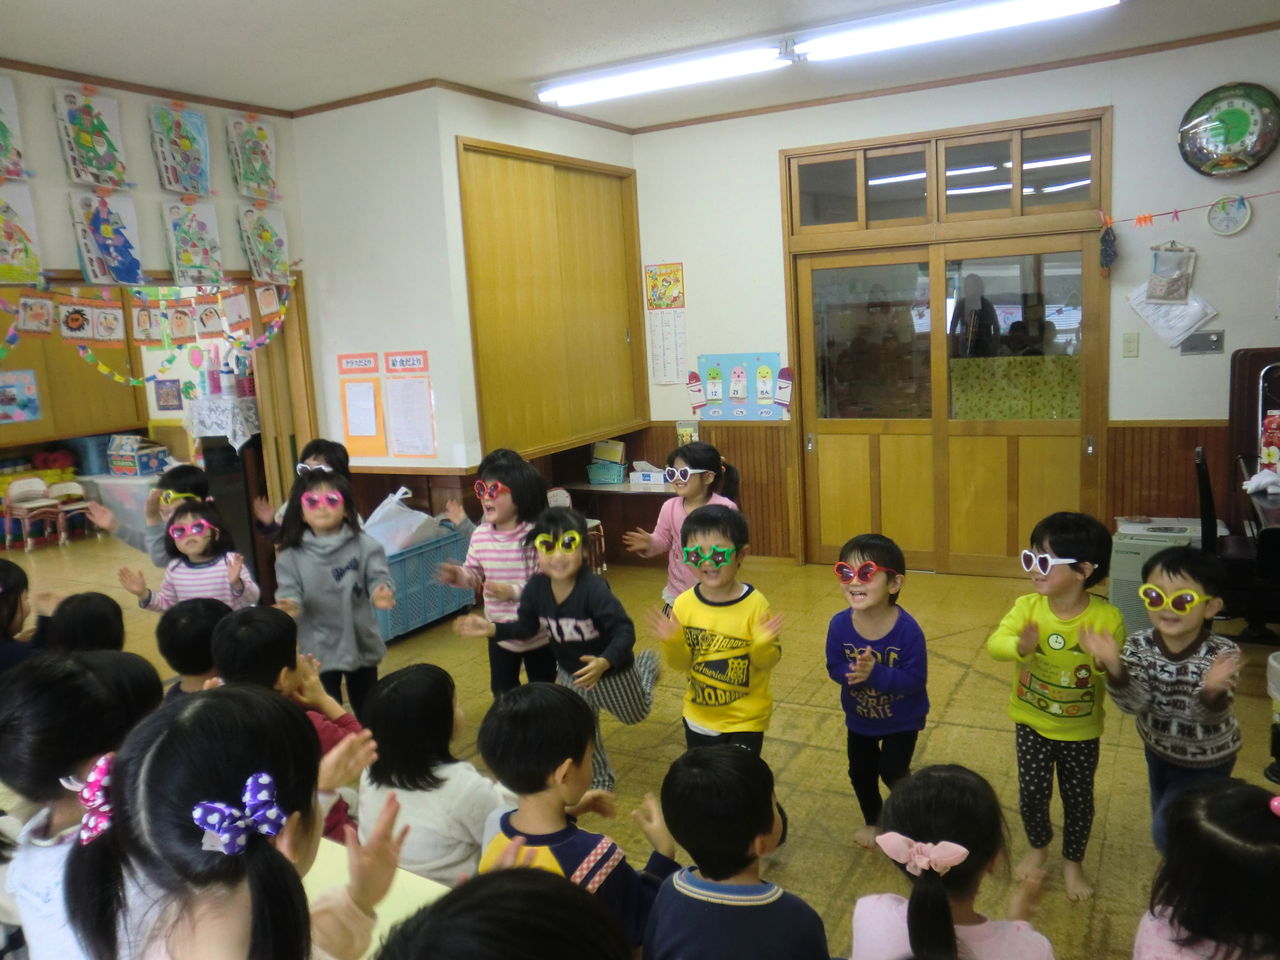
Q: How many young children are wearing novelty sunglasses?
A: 11